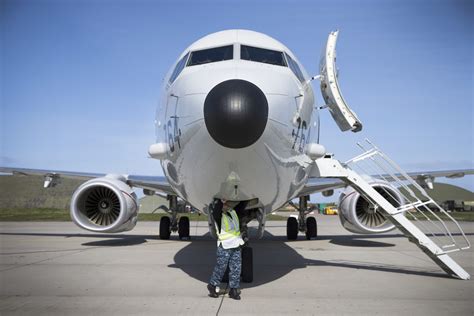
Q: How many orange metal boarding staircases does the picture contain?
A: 0